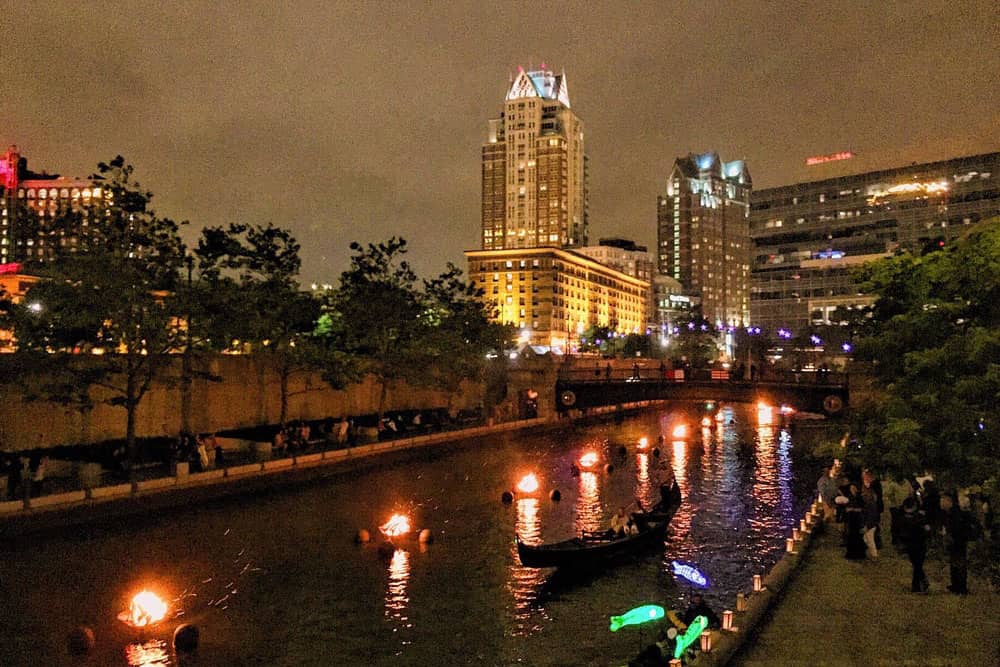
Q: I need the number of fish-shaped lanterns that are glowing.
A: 3